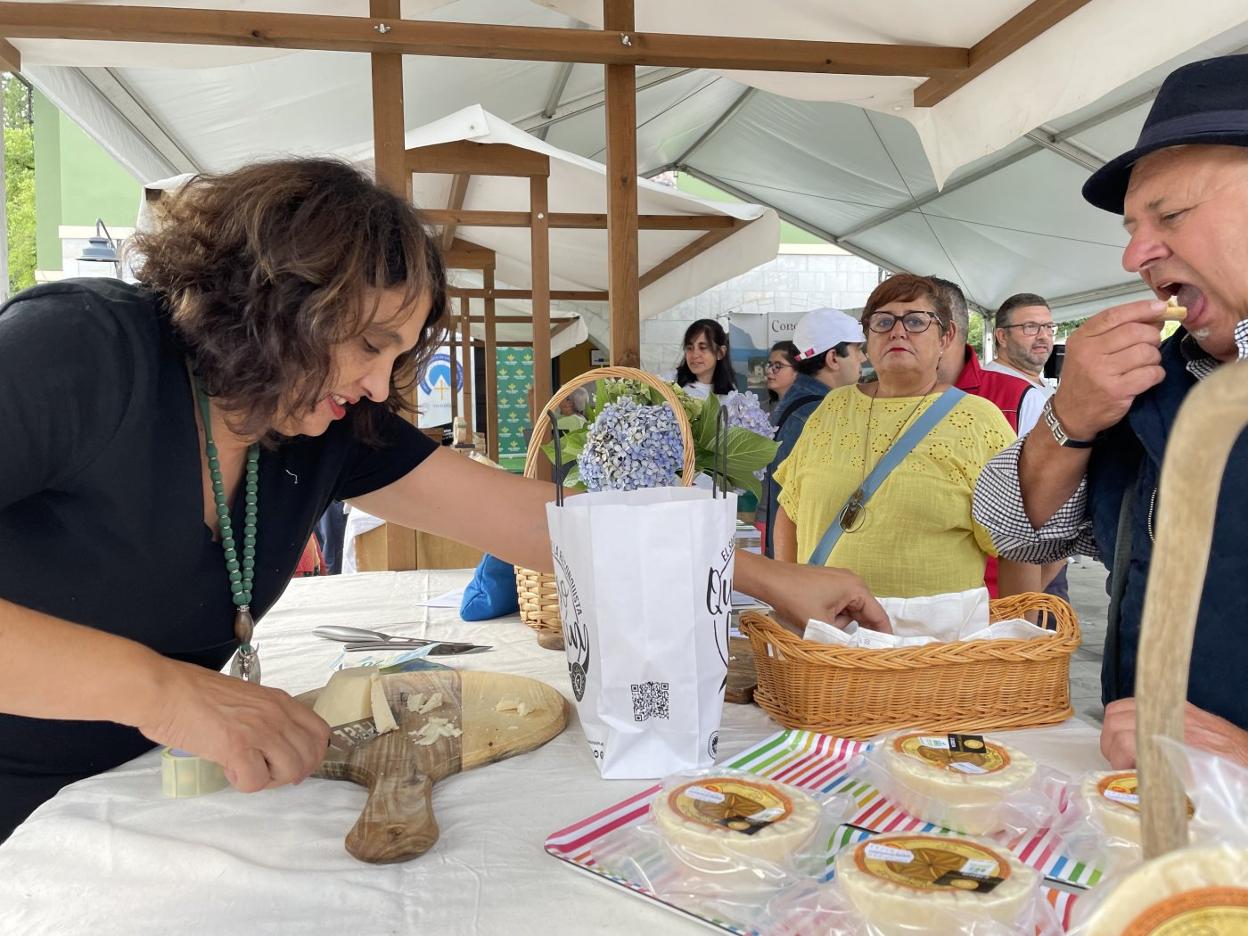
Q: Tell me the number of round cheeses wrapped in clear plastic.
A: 5